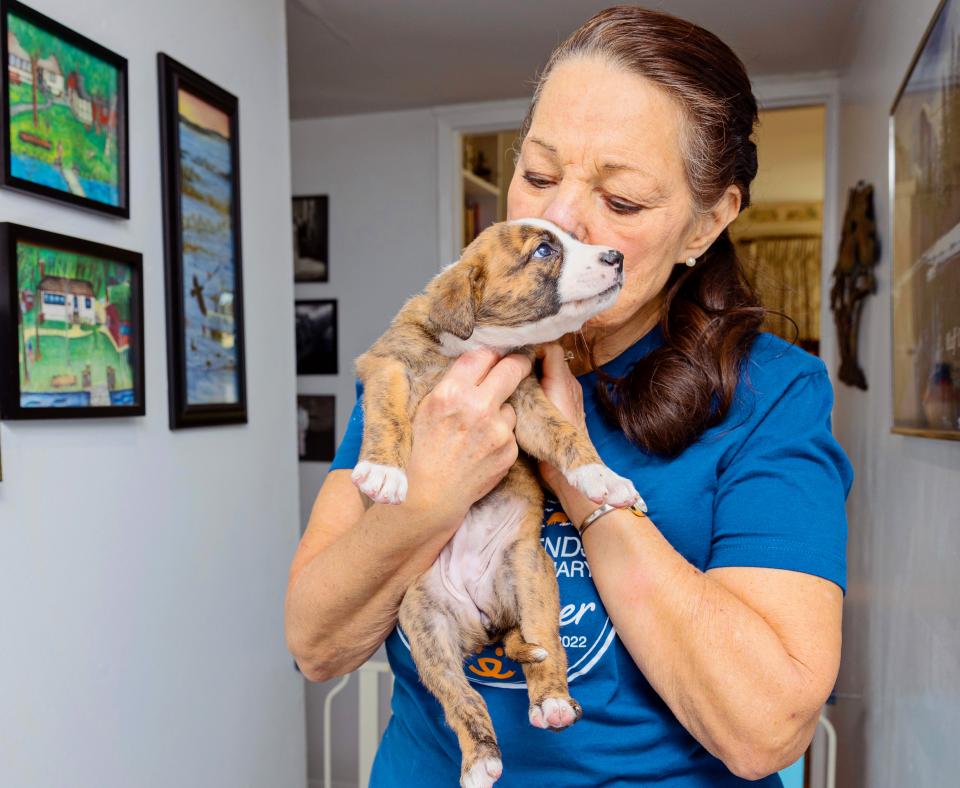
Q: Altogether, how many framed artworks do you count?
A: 7